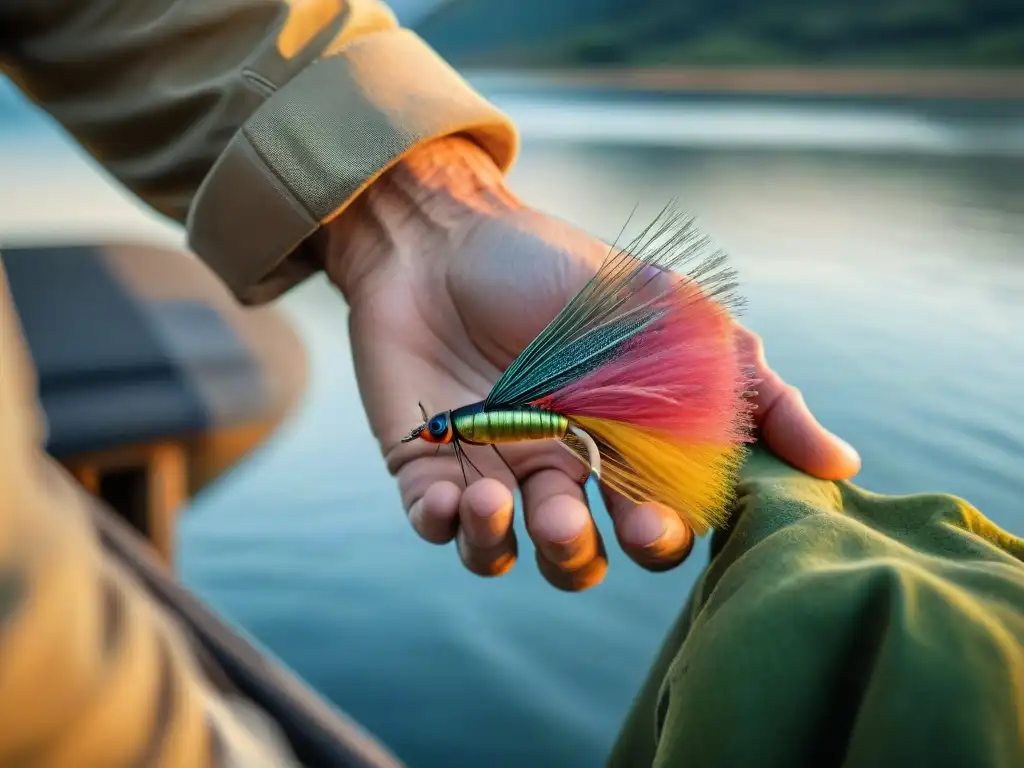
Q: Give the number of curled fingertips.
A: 4